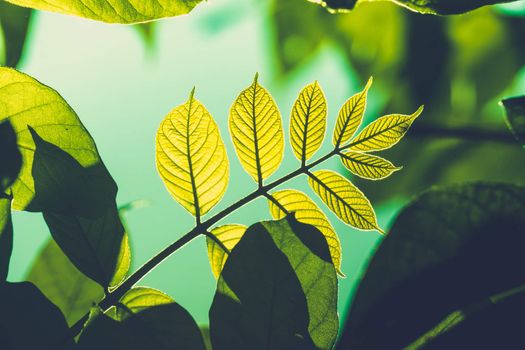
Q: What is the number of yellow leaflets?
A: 9